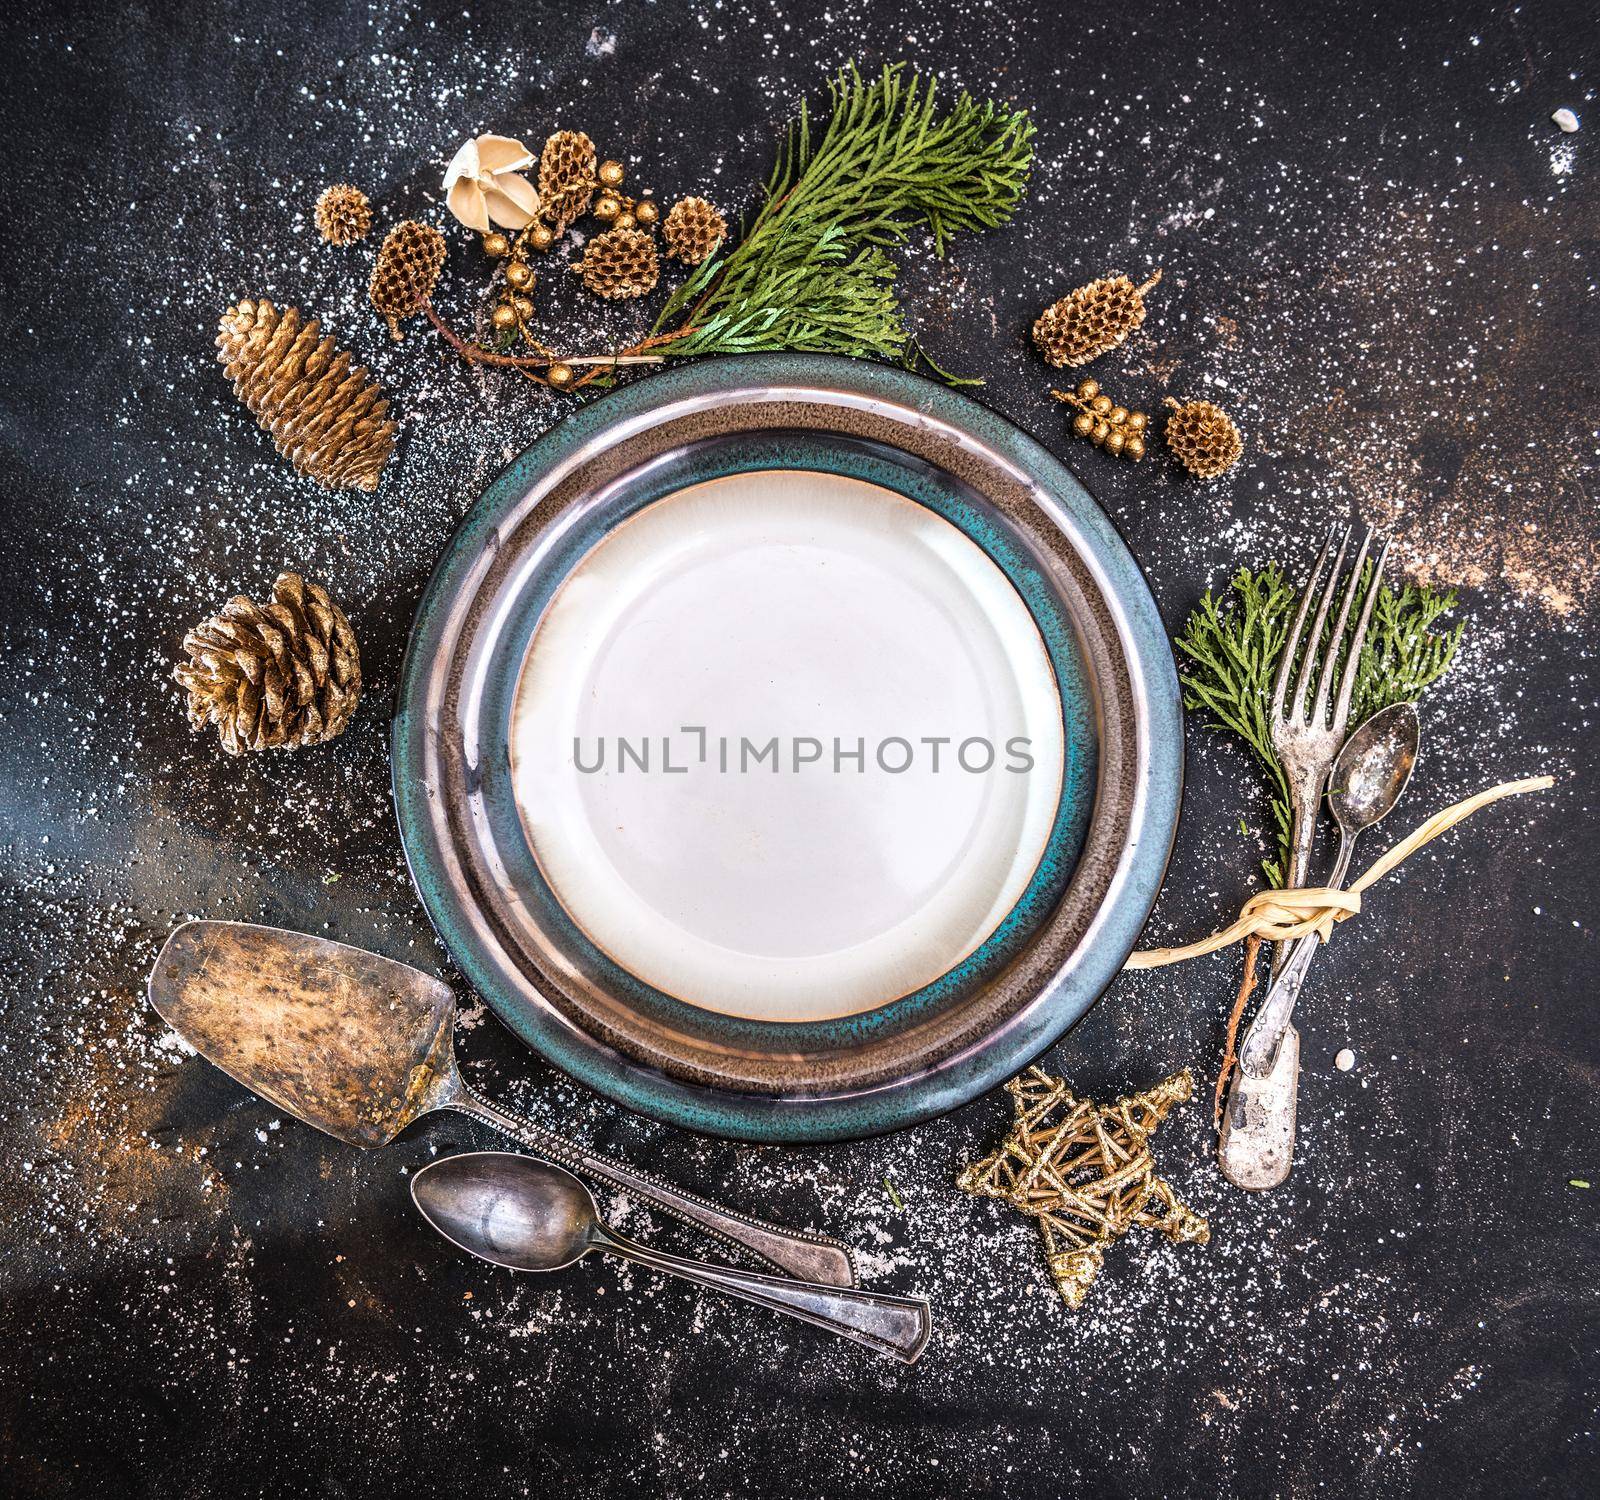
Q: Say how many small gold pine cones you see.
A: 7